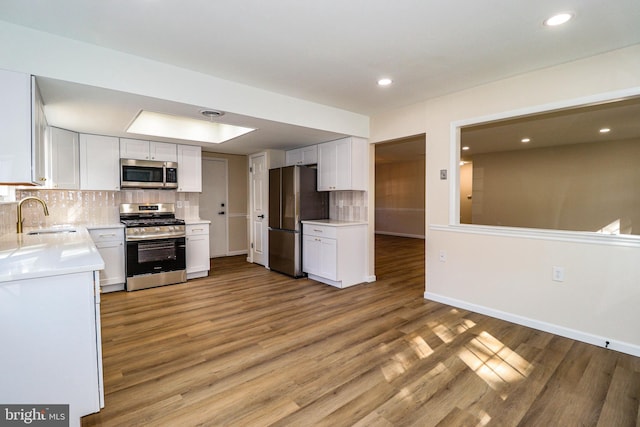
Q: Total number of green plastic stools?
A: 0